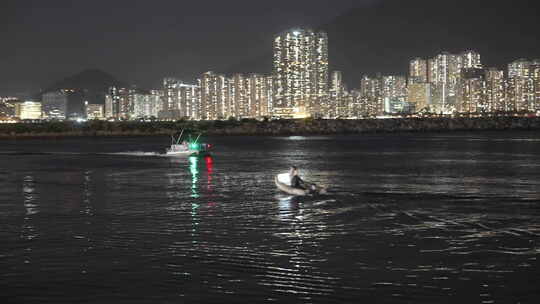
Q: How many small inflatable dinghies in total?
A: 1